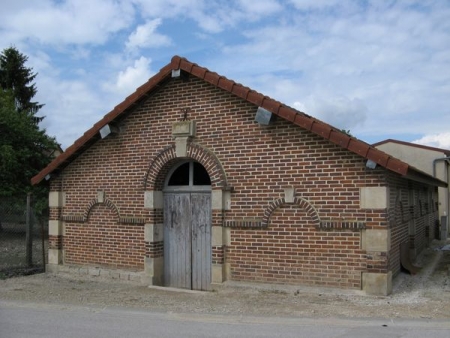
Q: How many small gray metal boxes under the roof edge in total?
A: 5